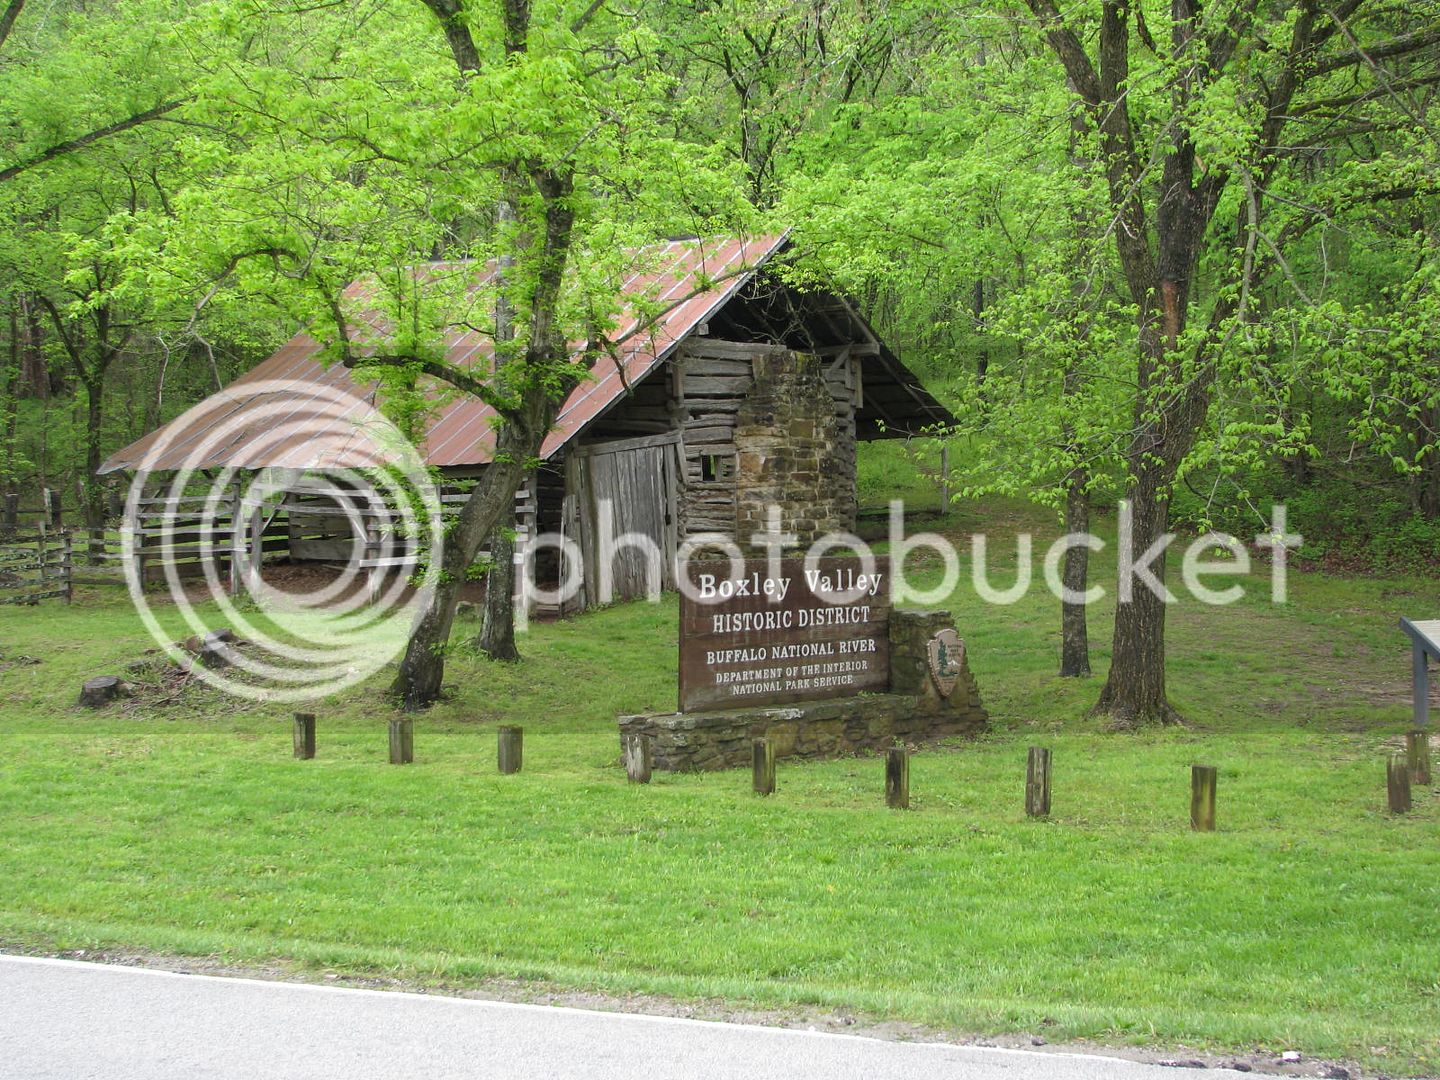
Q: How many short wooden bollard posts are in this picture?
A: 10